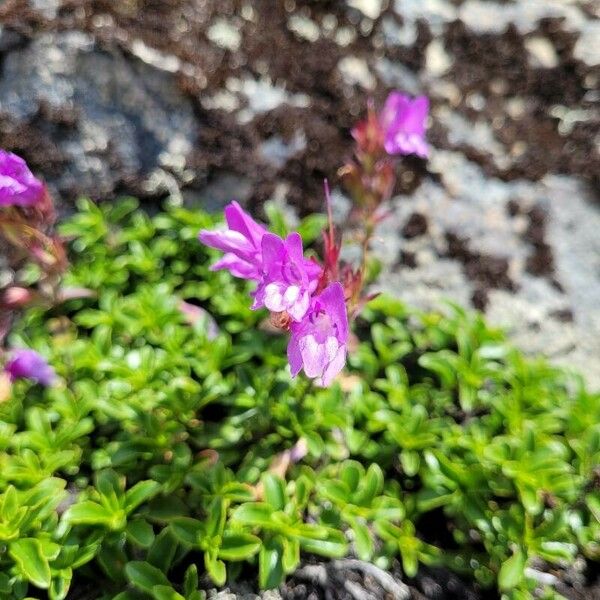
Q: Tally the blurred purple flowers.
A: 3